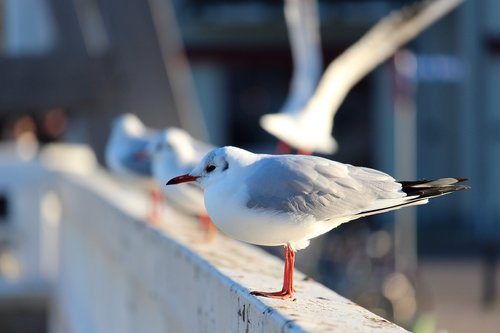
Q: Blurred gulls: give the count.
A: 3